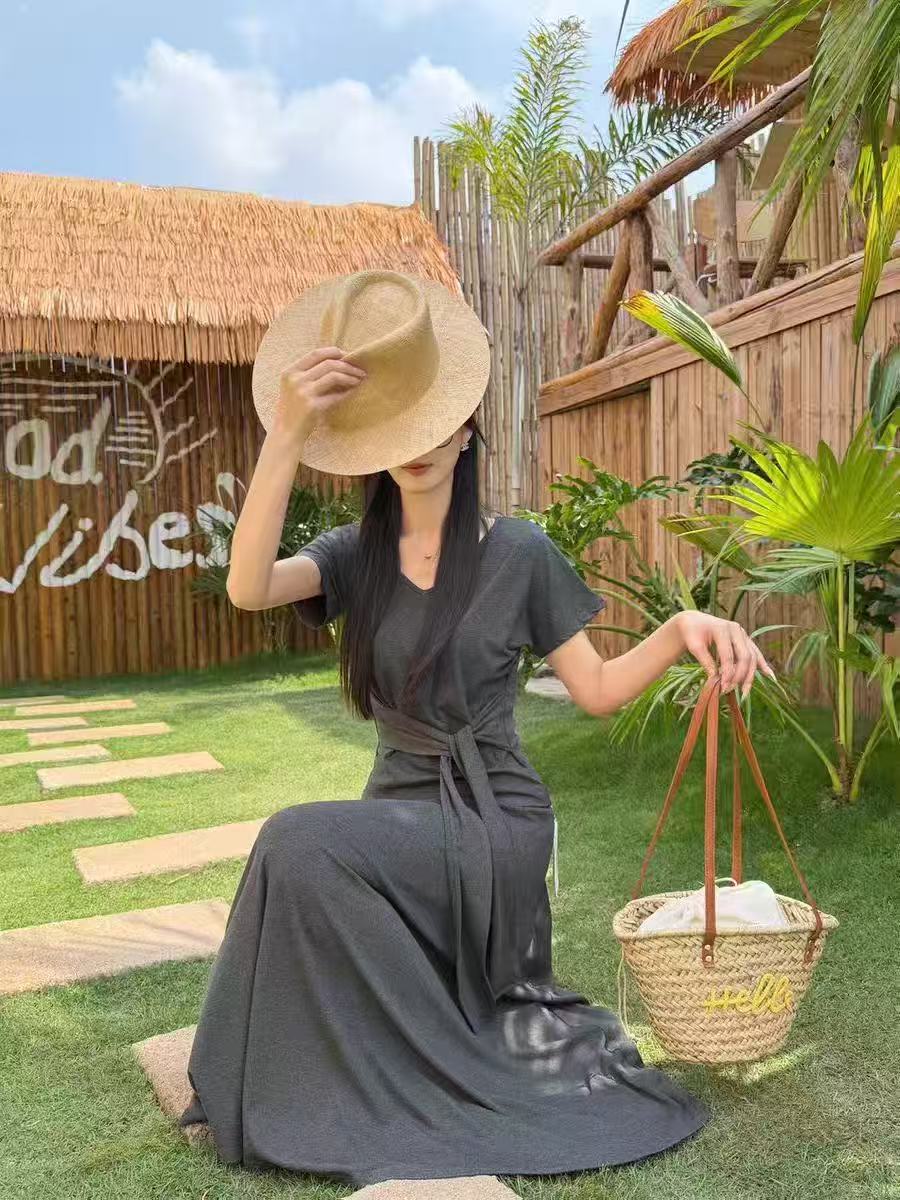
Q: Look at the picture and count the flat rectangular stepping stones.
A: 11